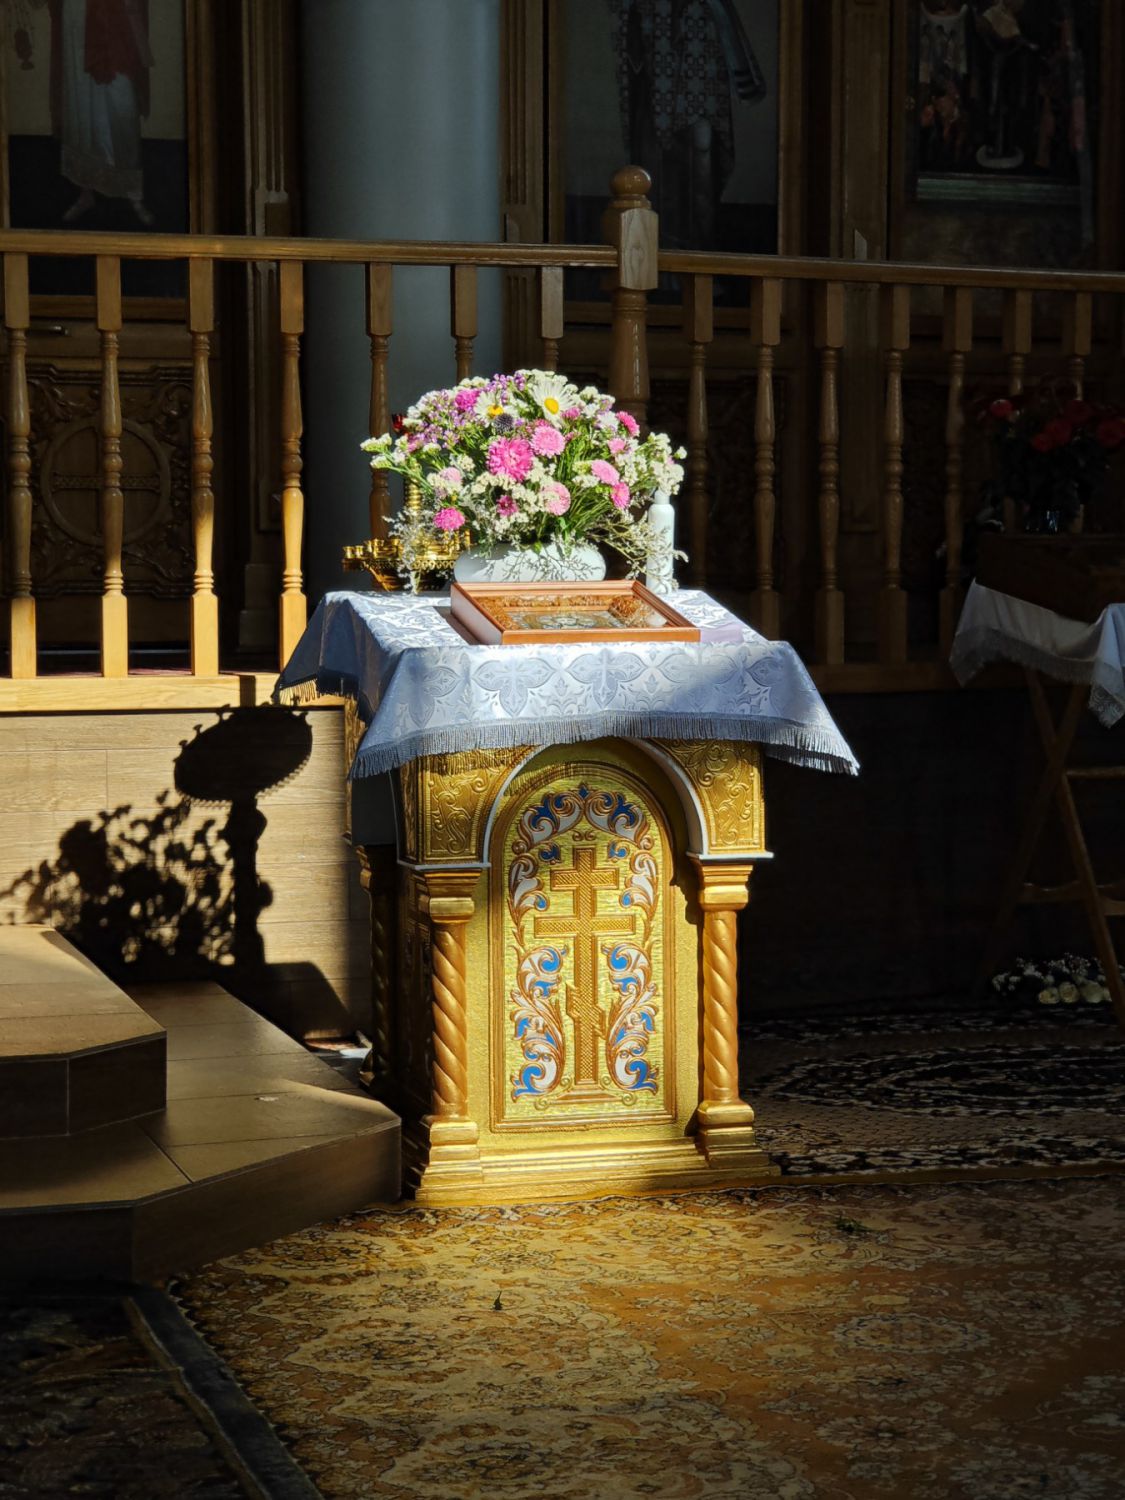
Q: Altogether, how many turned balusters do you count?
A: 14